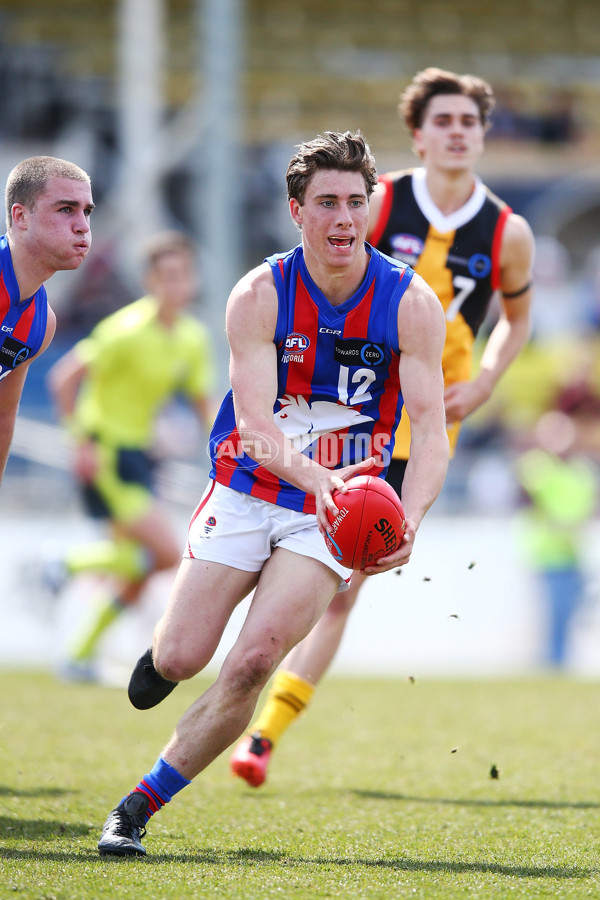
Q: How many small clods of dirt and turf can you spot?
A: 7